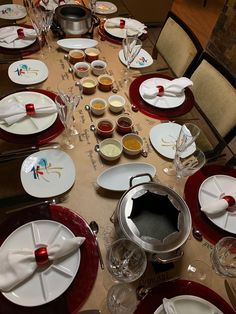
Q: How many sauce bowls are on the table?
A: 12